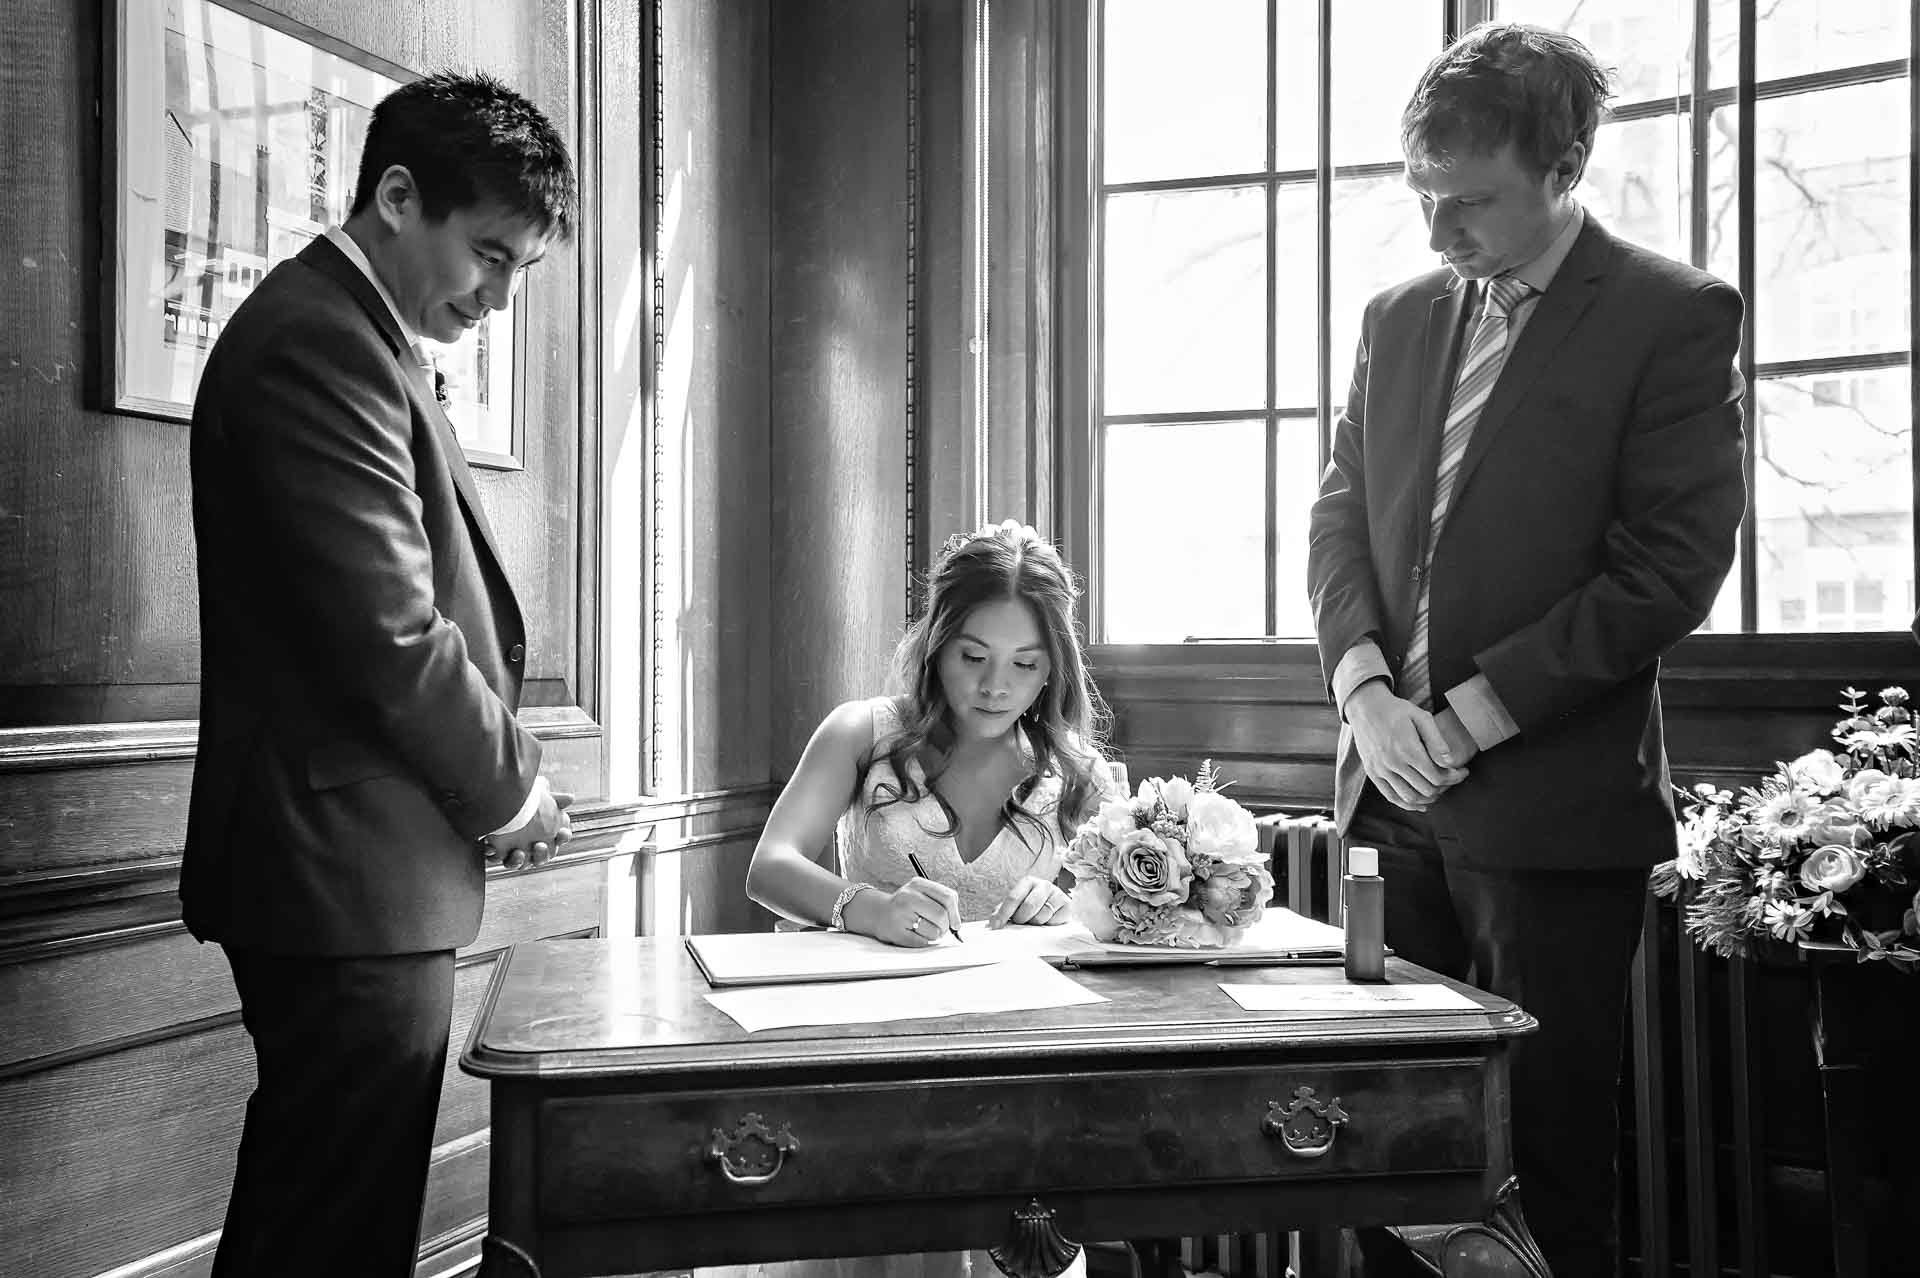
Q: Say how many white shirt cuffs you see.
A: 3